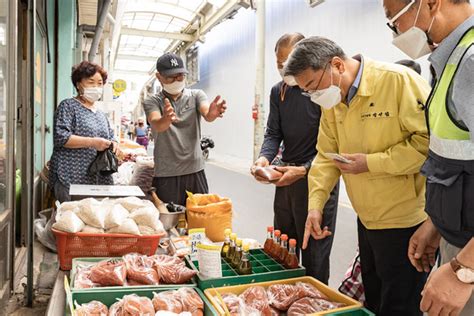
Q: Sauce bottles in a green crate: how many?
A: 8